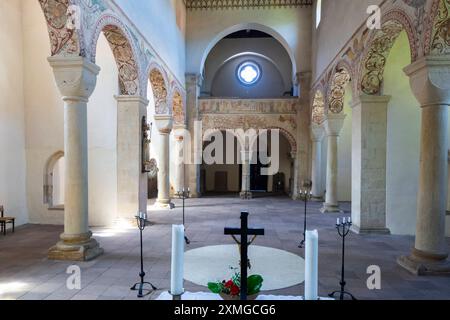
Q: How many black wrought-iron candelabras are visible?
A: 4